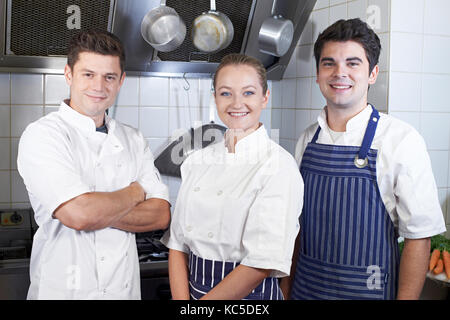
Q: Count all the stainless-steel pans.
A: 3